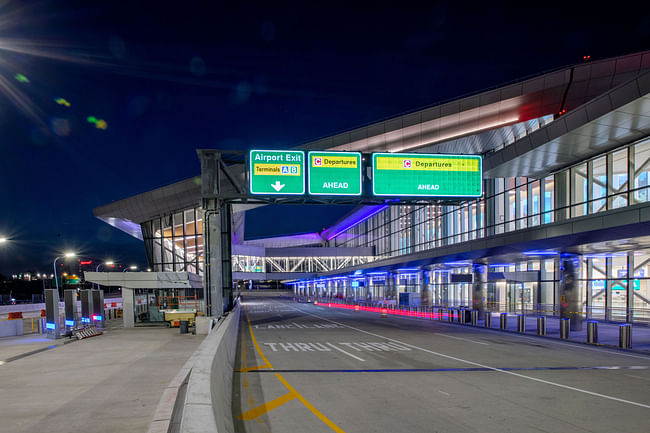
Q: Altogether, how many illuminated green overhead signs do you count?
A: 3